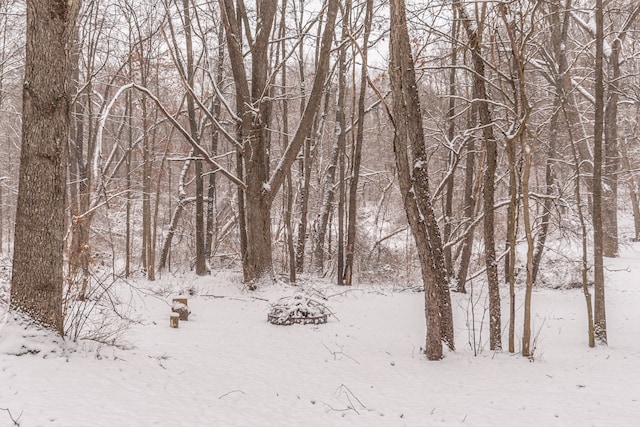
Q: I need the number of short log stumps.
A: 2